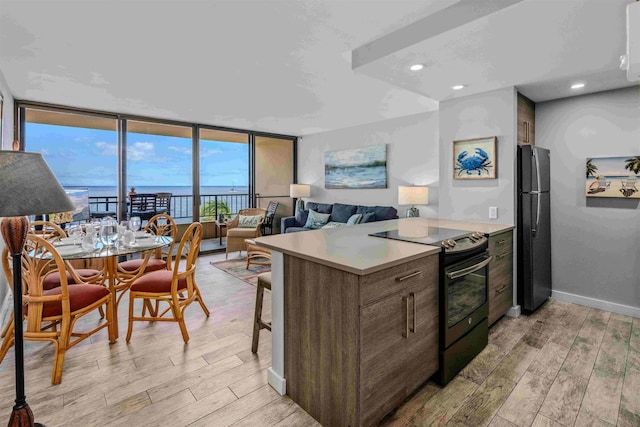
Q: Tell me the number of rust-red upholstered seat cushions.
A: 4